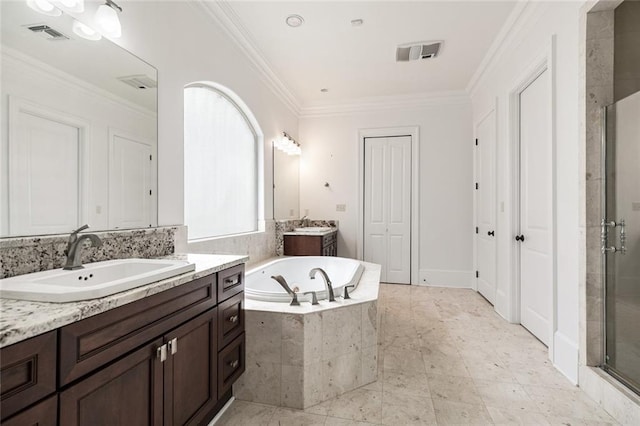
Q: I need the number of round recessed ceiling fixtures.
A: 1